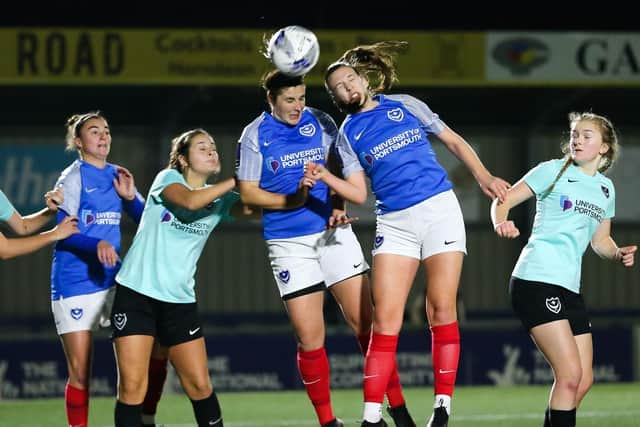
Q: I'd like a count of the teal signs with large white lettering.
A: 1